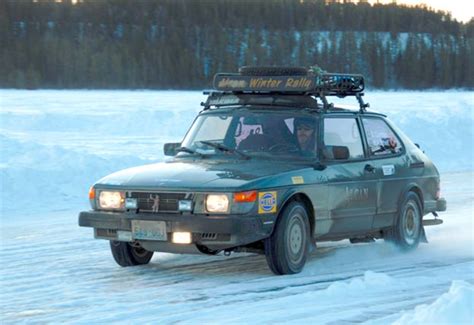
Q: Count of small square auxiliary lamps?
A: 2